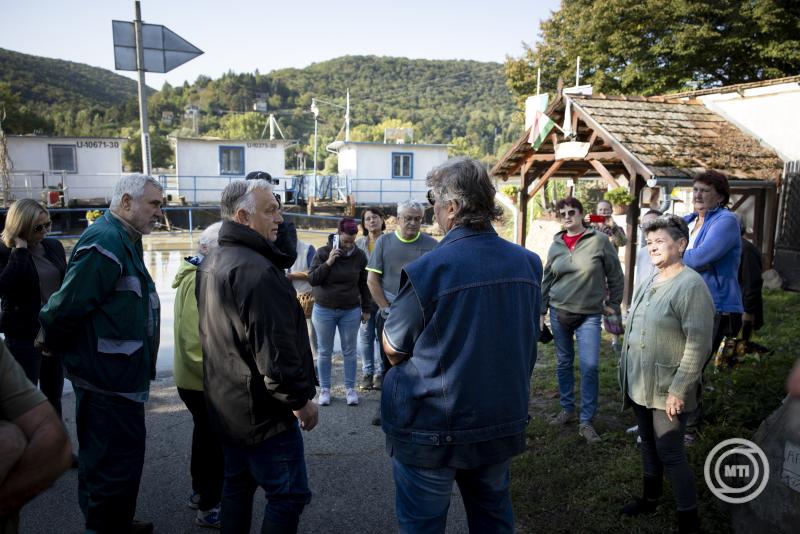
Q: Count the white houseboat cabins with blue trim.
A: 3